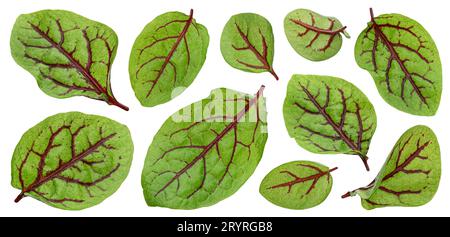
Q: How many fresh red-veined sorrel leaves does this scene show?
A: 10